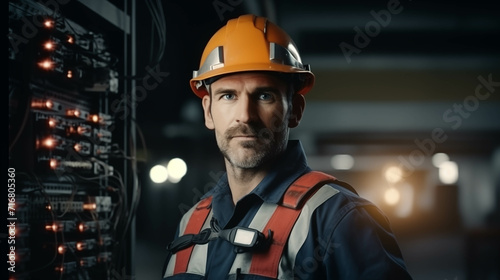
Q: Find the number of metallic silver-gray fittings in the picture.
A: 2